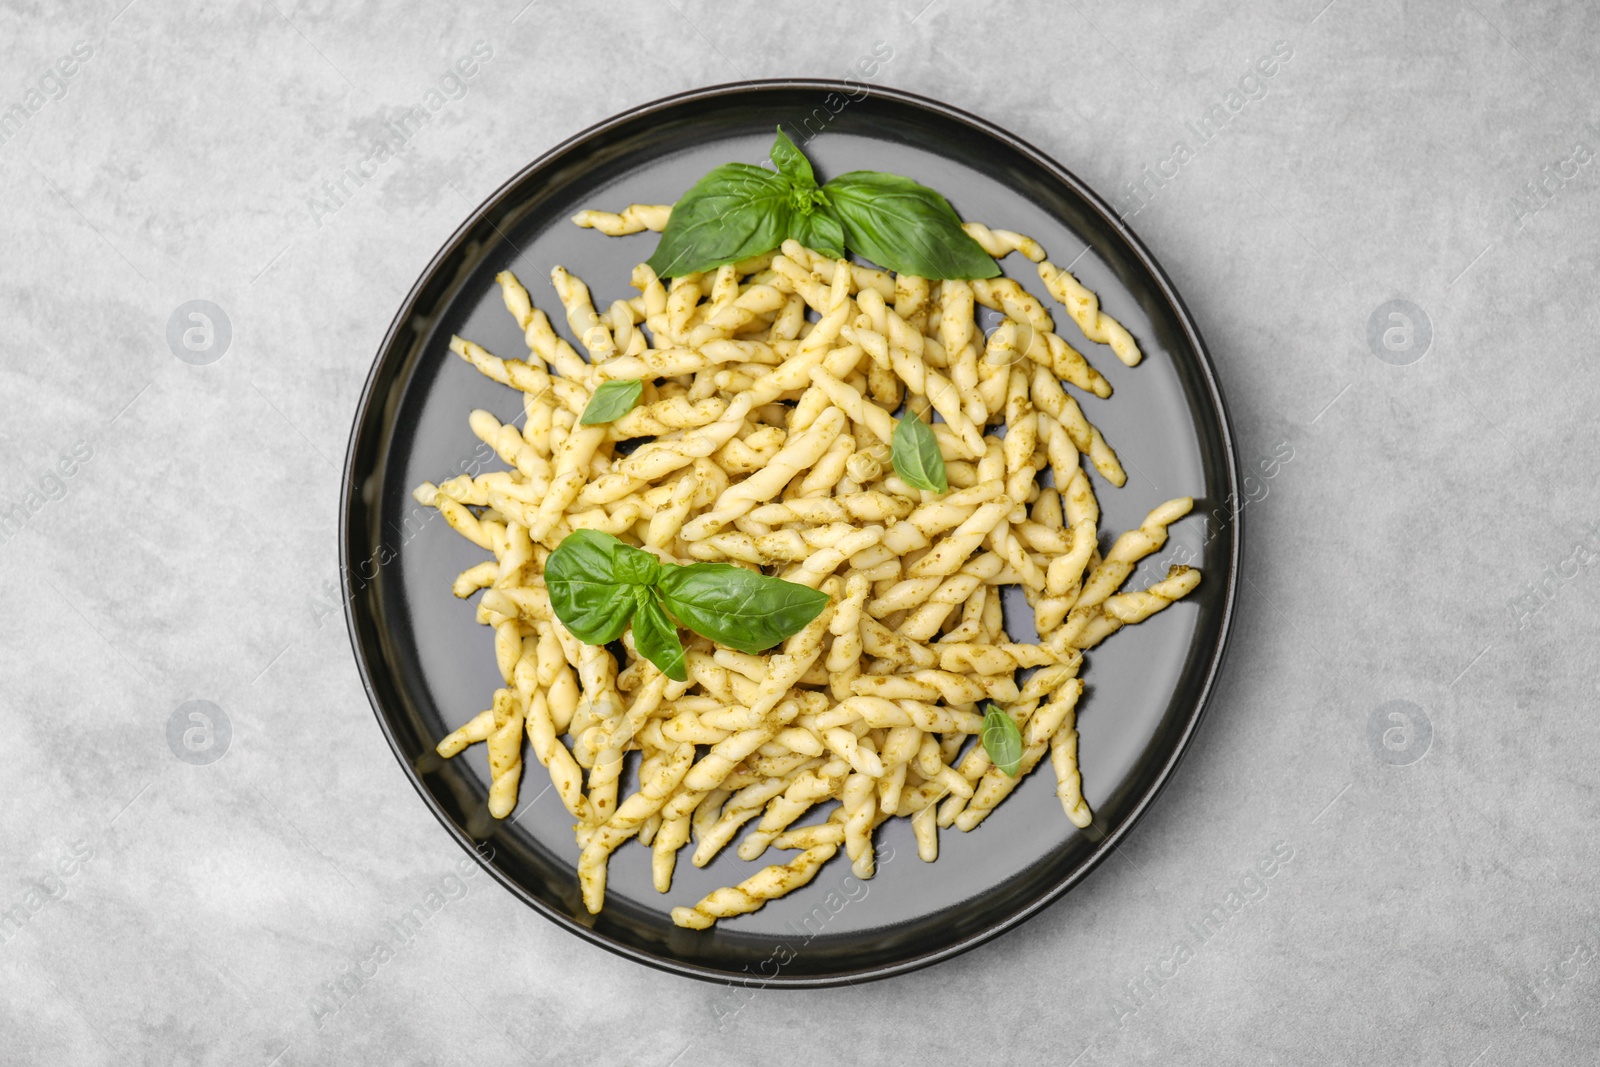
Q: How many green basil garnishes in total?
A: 5